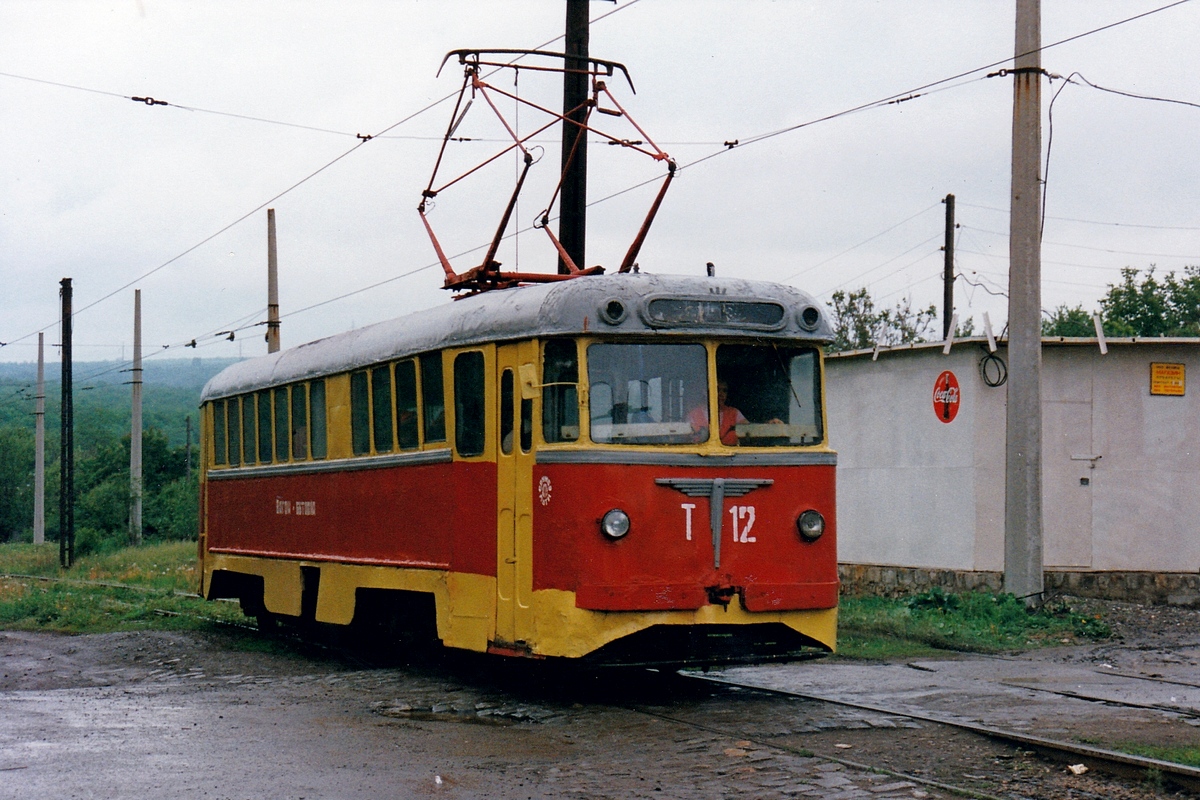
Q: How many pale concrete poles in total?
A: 4